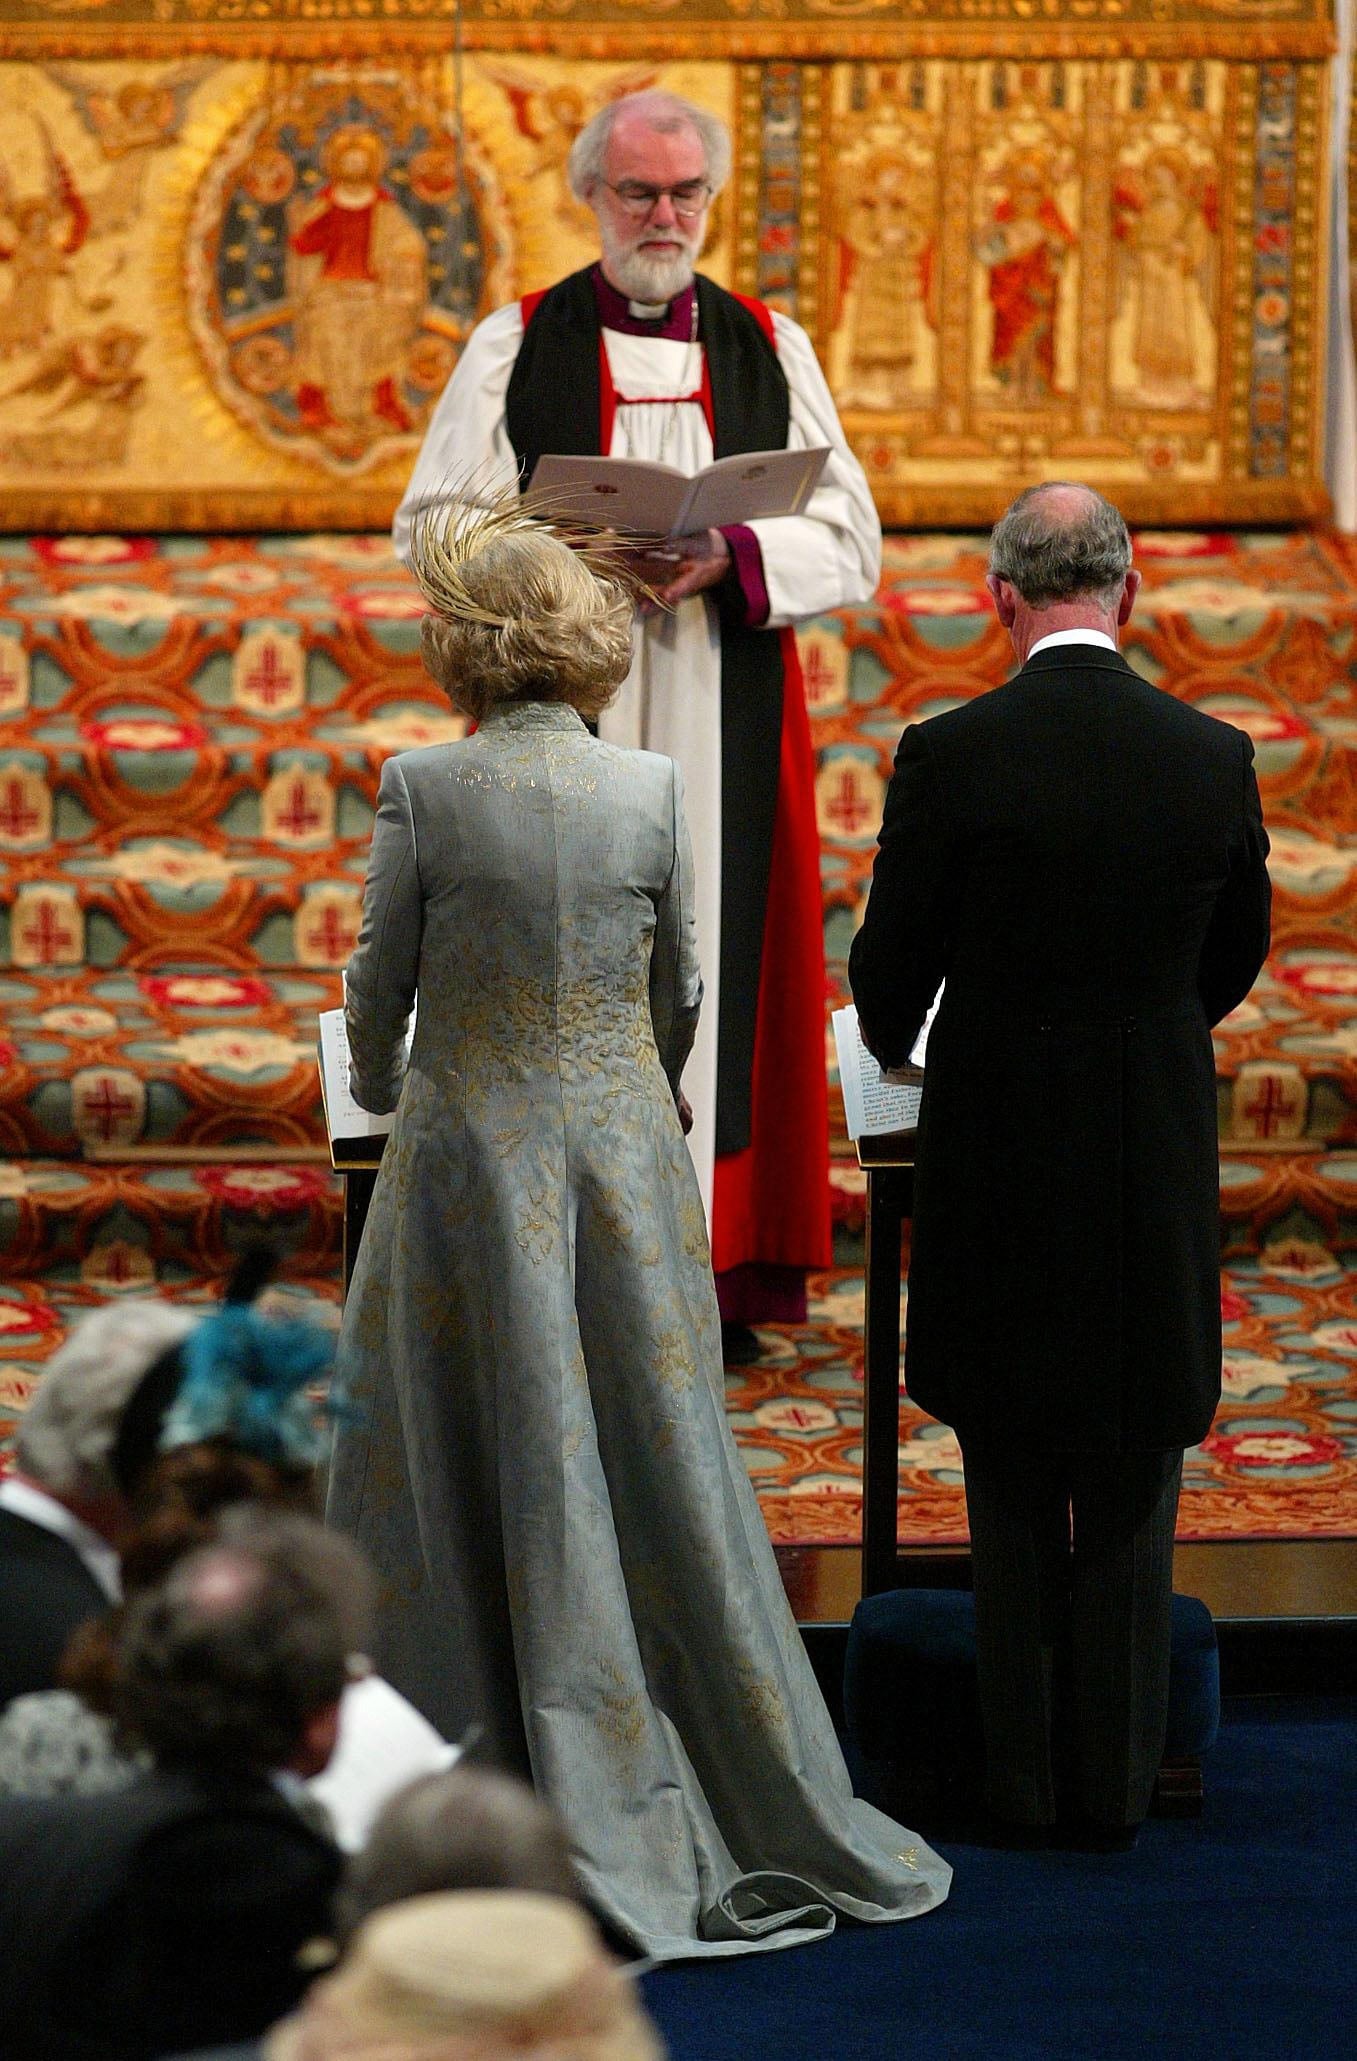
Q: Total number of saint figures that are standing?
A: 3